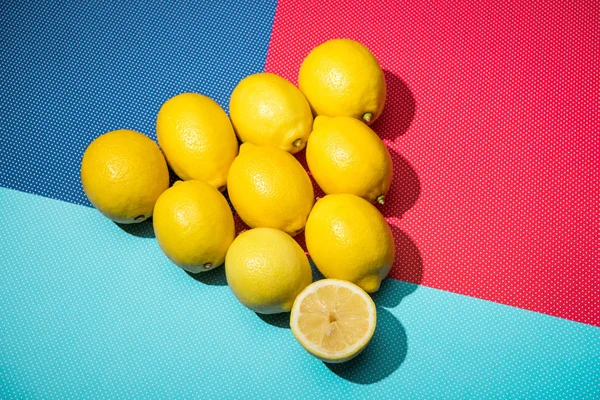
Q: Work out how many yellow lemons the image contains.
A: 10